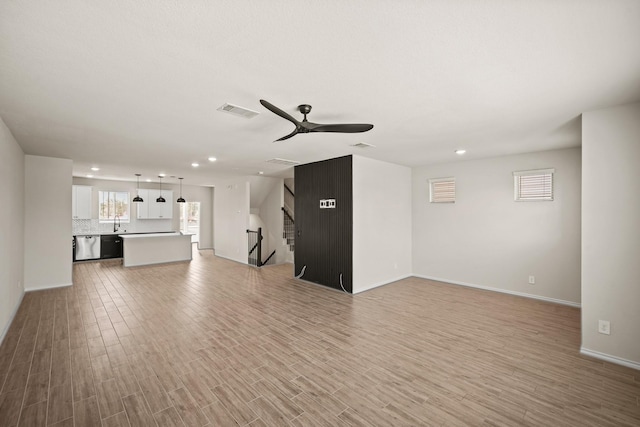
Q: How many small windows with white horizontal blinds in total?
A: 2